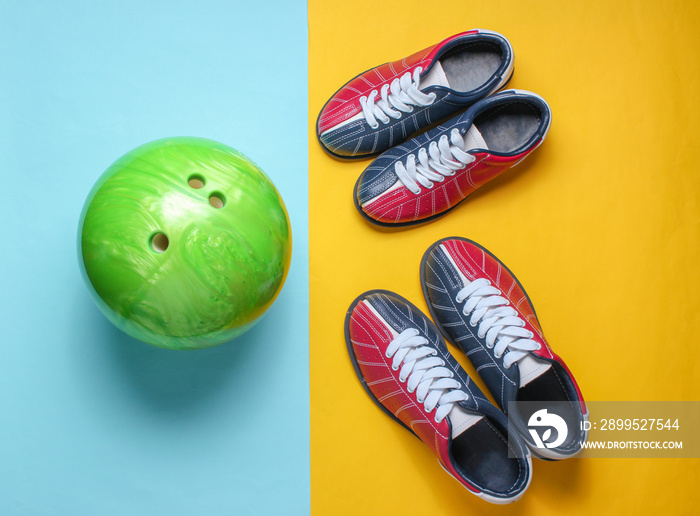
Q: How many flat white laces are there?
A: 4